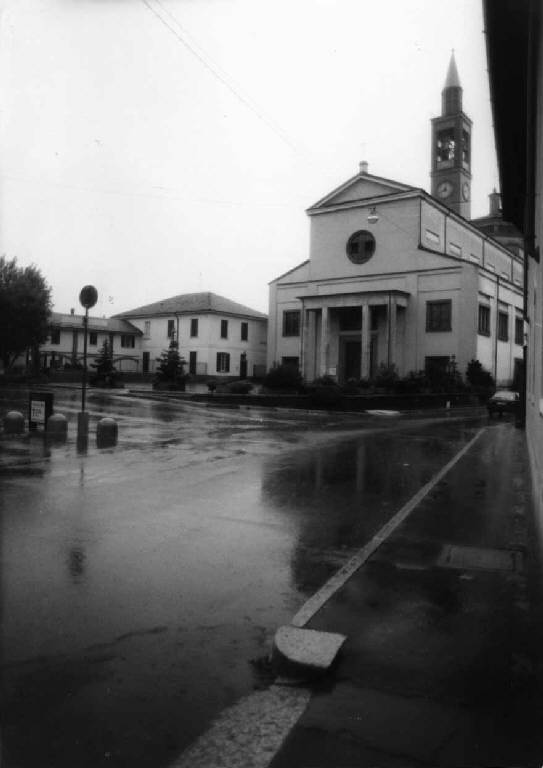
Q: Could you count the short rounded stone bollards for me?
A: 3